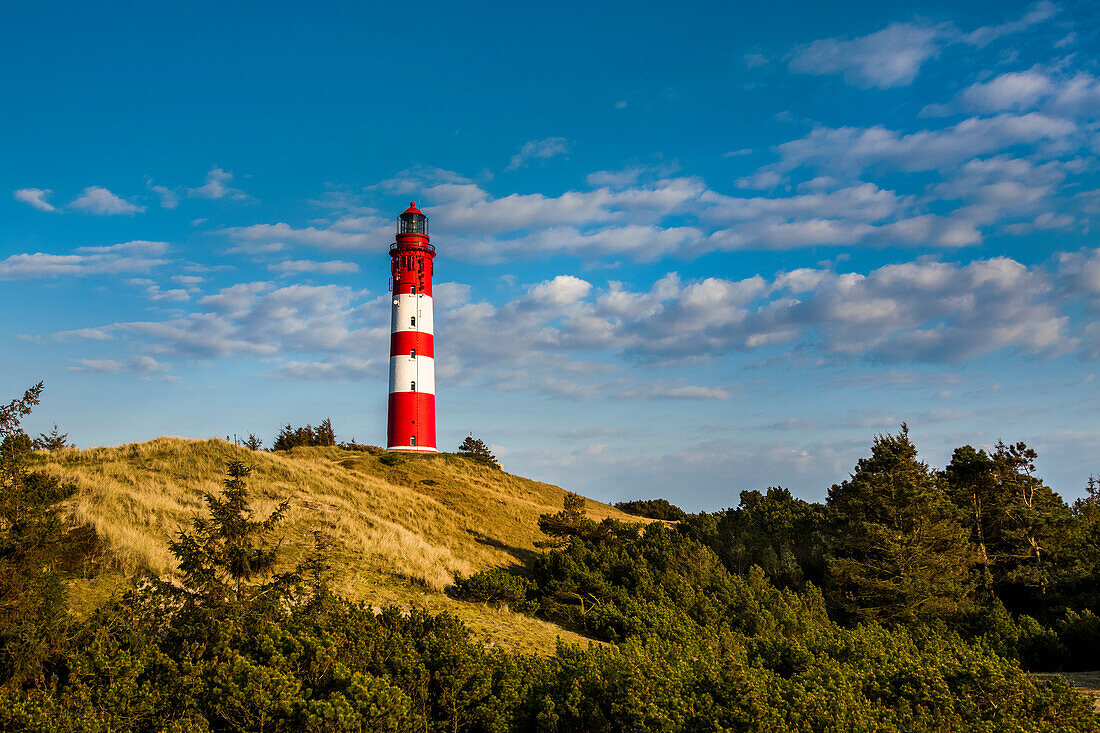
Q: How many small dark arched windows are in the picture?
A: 5